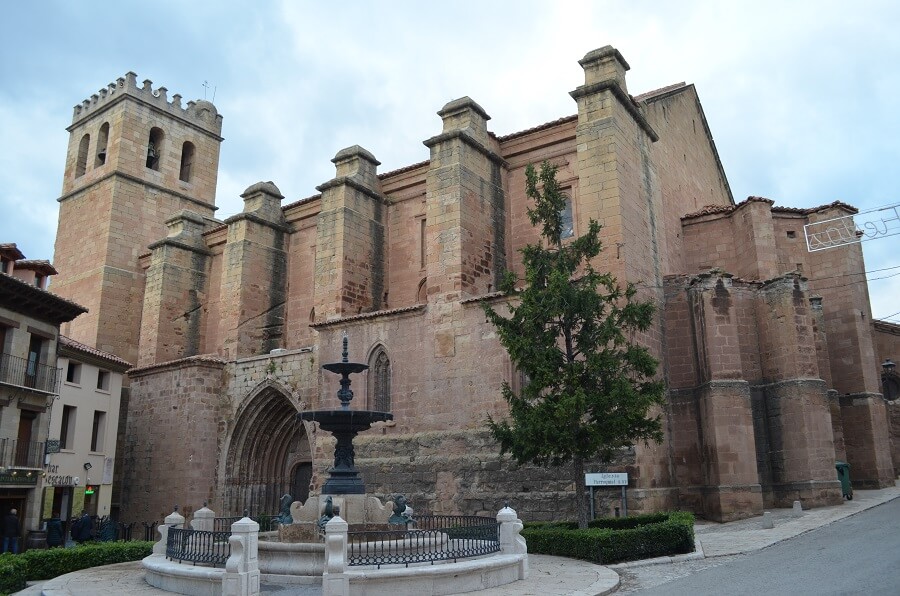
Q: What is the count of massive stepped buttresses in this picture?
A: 5